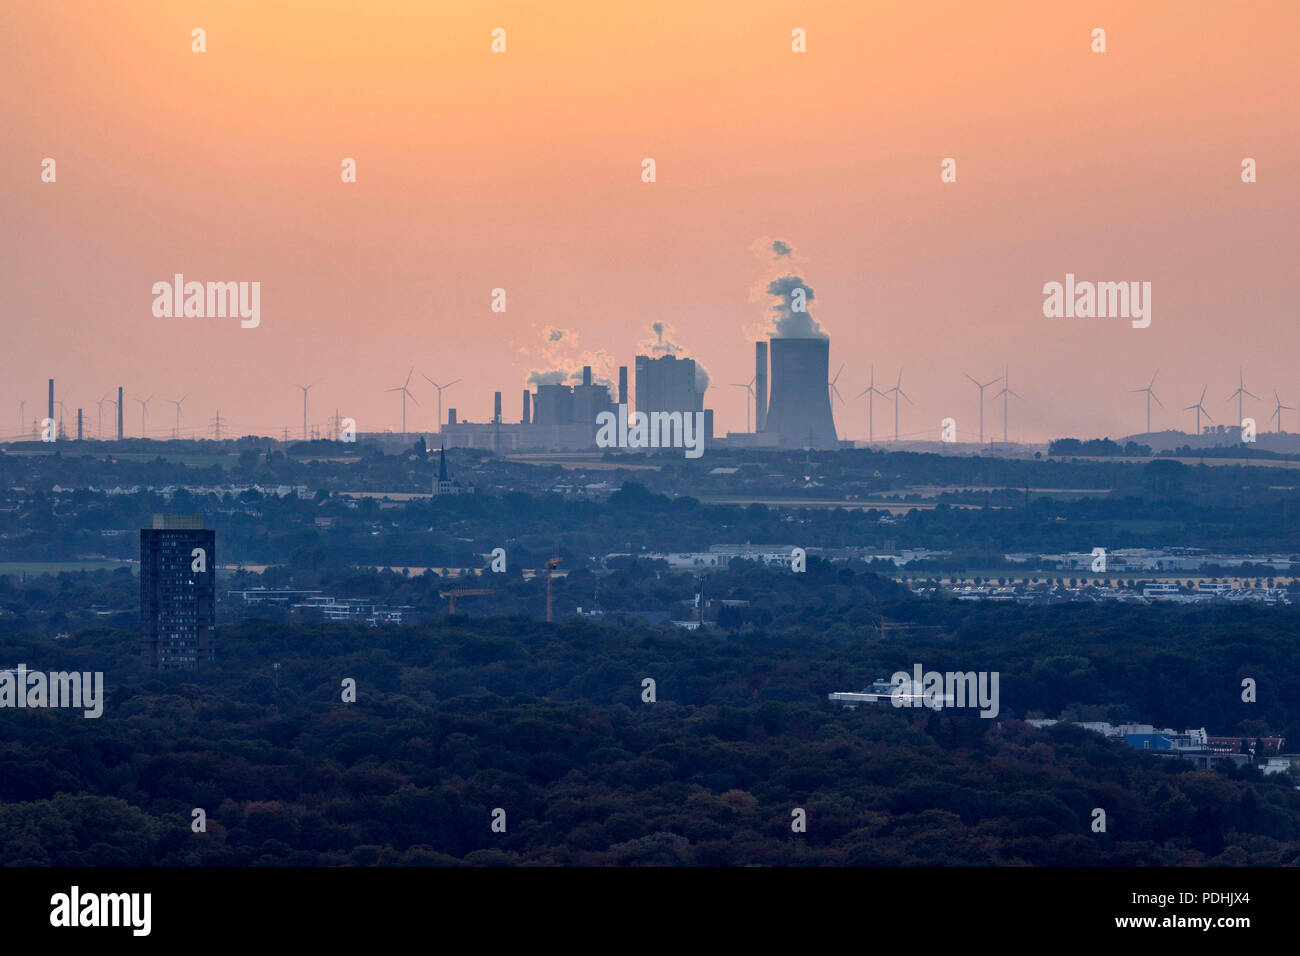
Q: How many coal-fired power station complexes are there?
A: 1